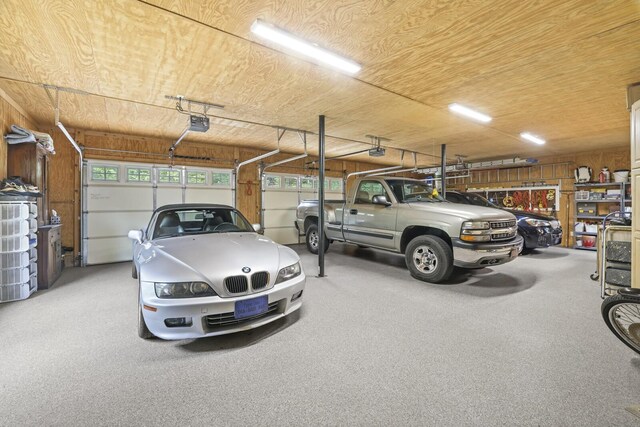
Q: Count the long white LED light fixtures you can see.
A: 3